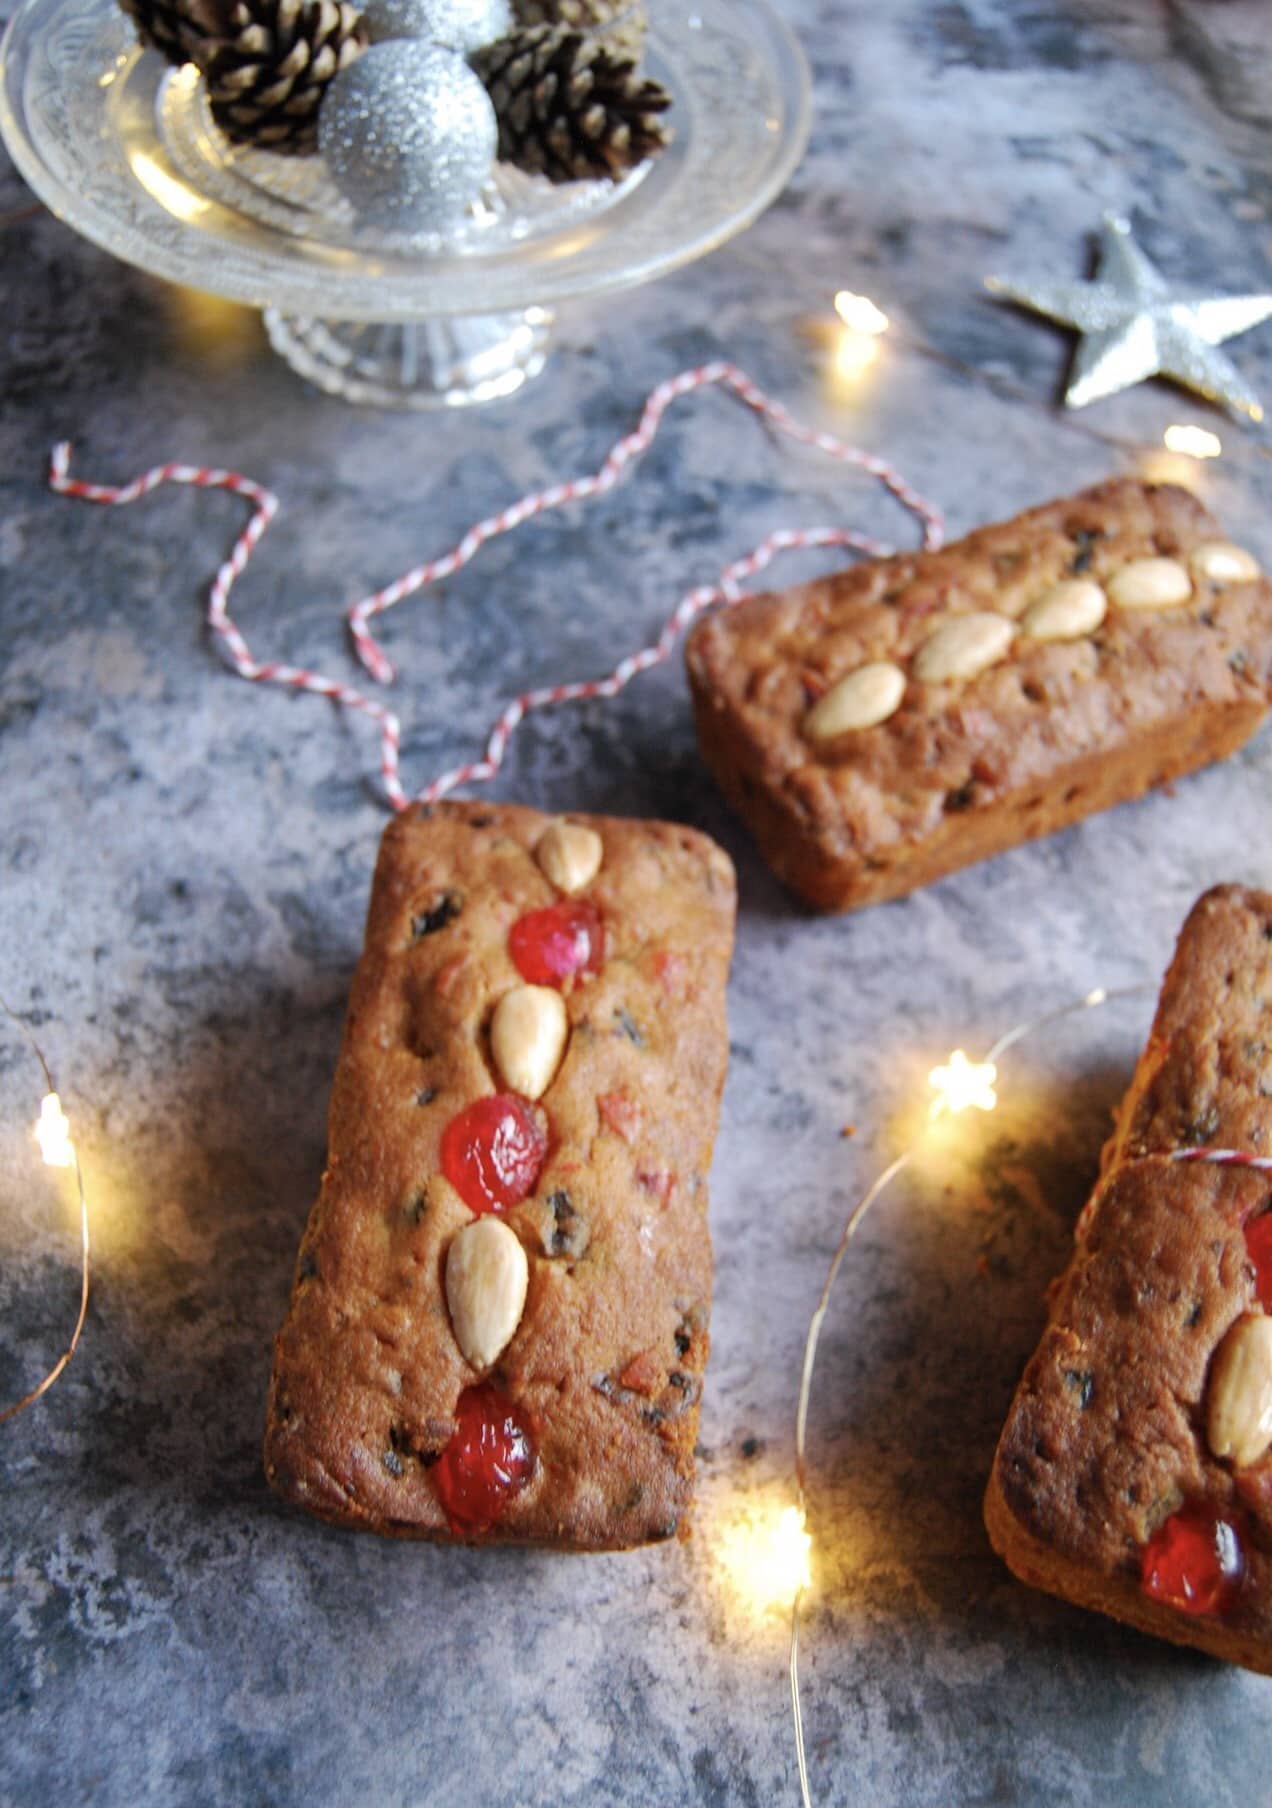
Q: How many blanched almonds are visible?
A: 9